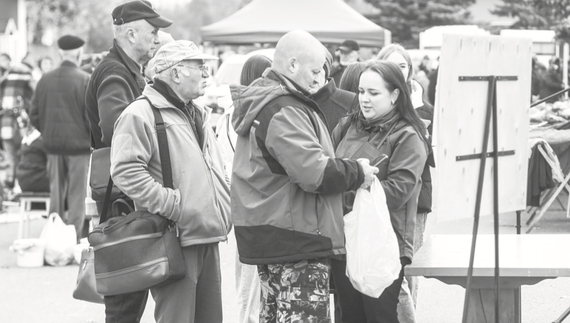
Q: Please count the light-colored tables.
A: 1